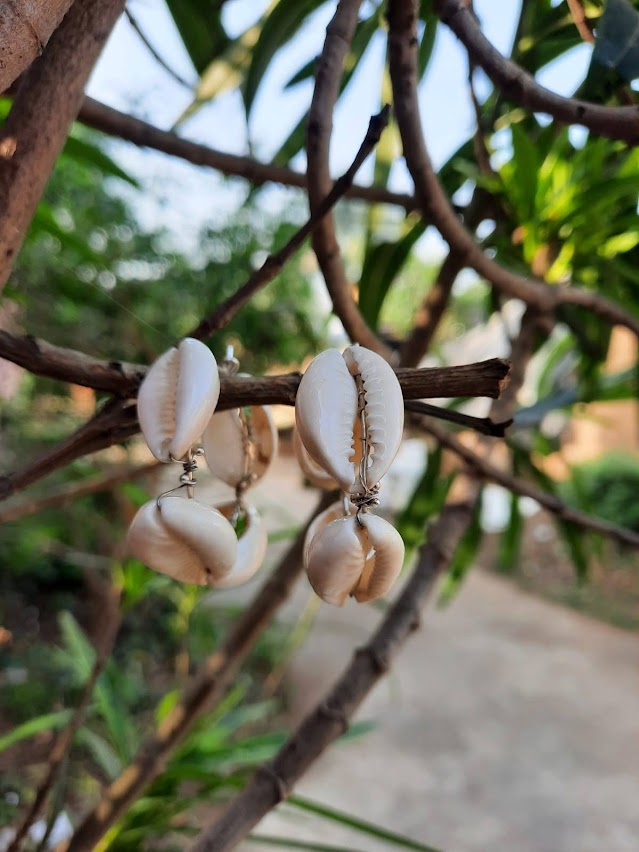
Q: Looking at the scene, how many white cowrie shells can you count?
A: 8